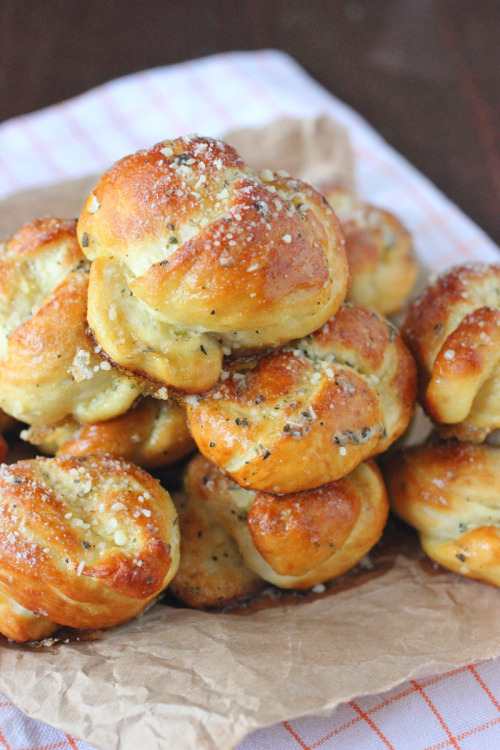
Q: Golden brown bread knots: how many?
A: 9